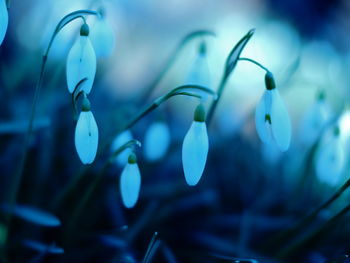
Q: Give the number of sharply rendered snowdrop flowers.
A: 5